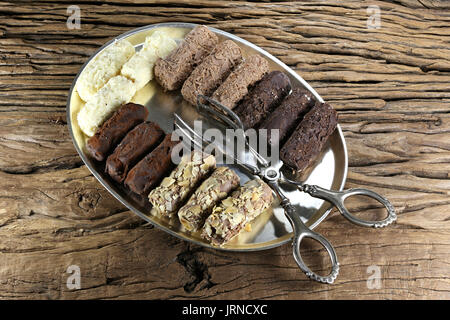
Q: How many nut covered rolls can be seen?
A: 3